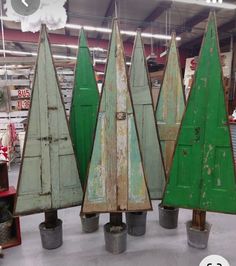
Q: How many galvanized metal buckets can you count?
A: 6